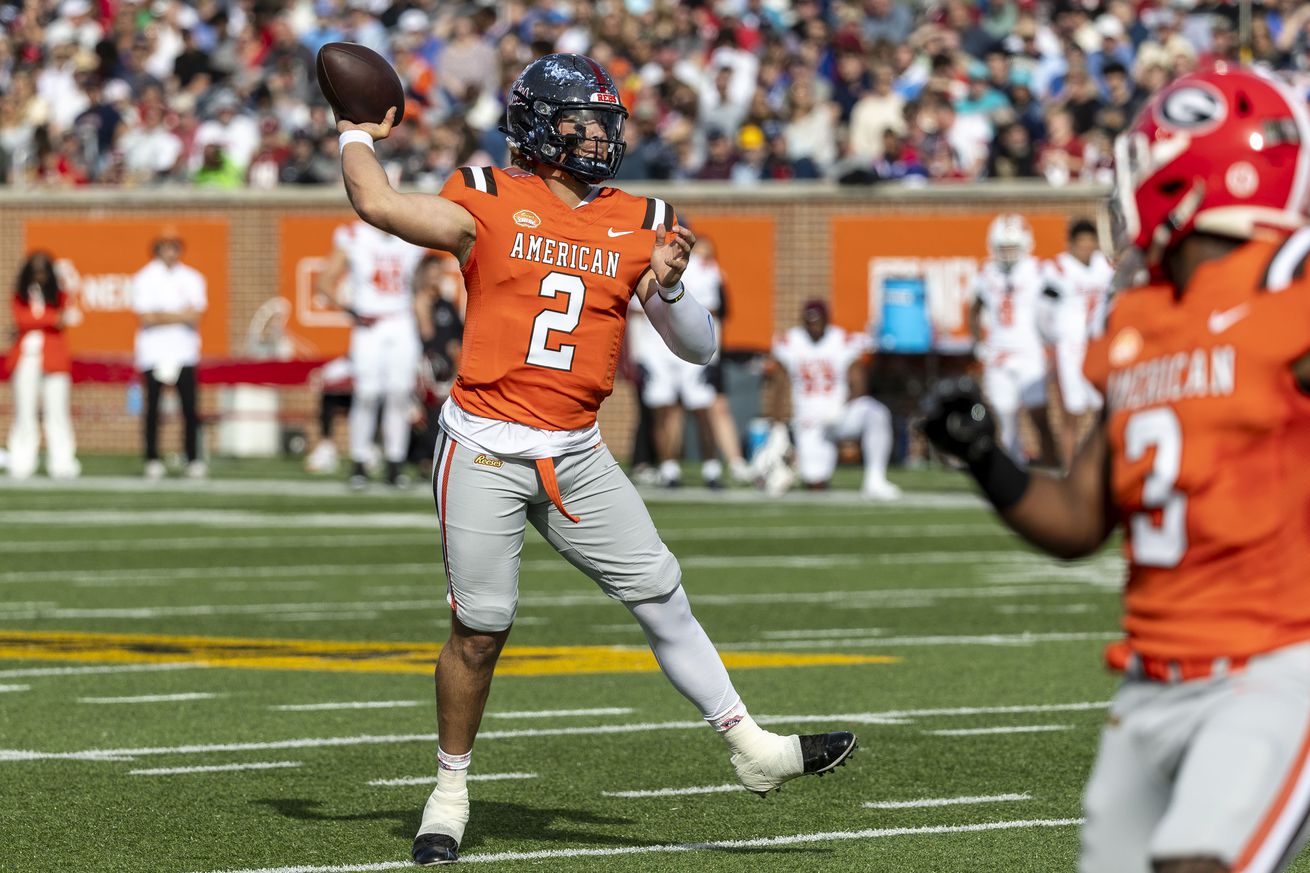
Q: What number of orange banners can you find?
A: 4